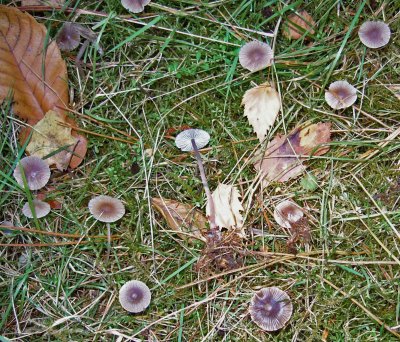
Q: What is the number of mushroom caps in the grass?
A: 12